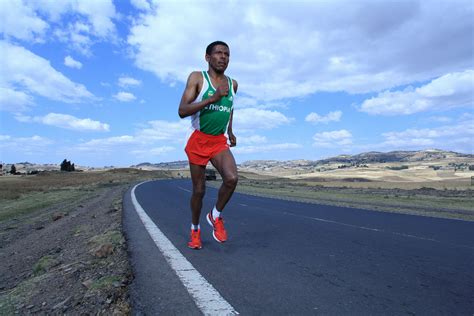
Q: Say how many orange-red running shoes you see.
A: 2